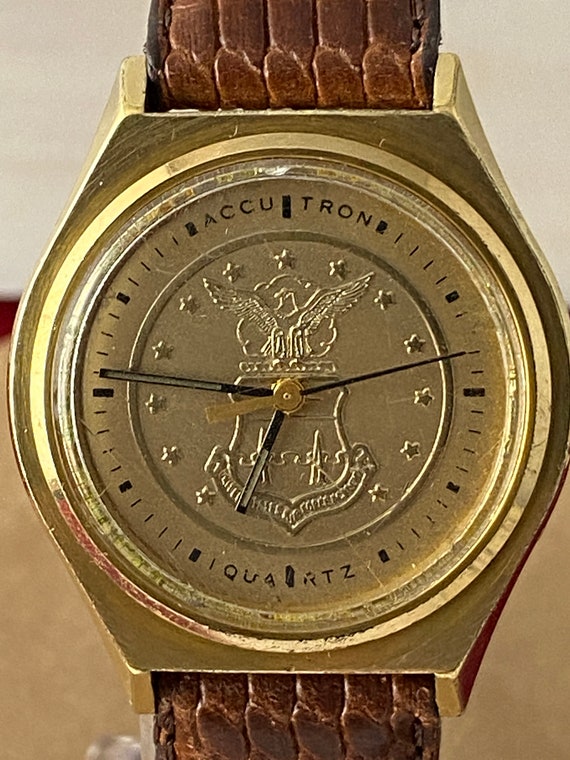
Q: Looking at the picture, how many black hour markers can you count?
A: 12